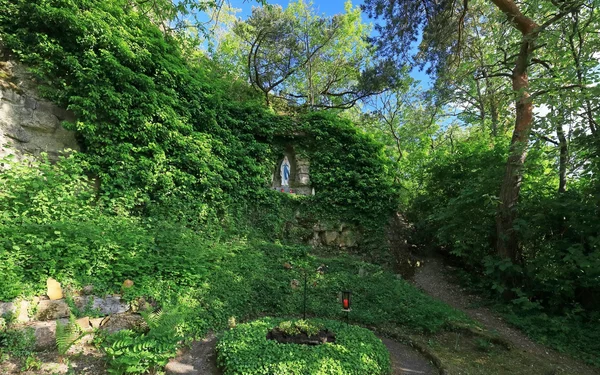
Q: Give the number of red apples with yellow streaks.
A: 0